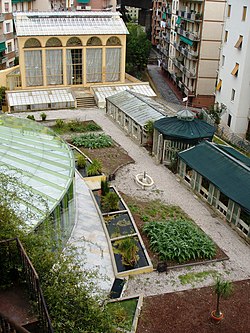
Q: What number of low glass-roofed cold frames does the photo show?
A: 2